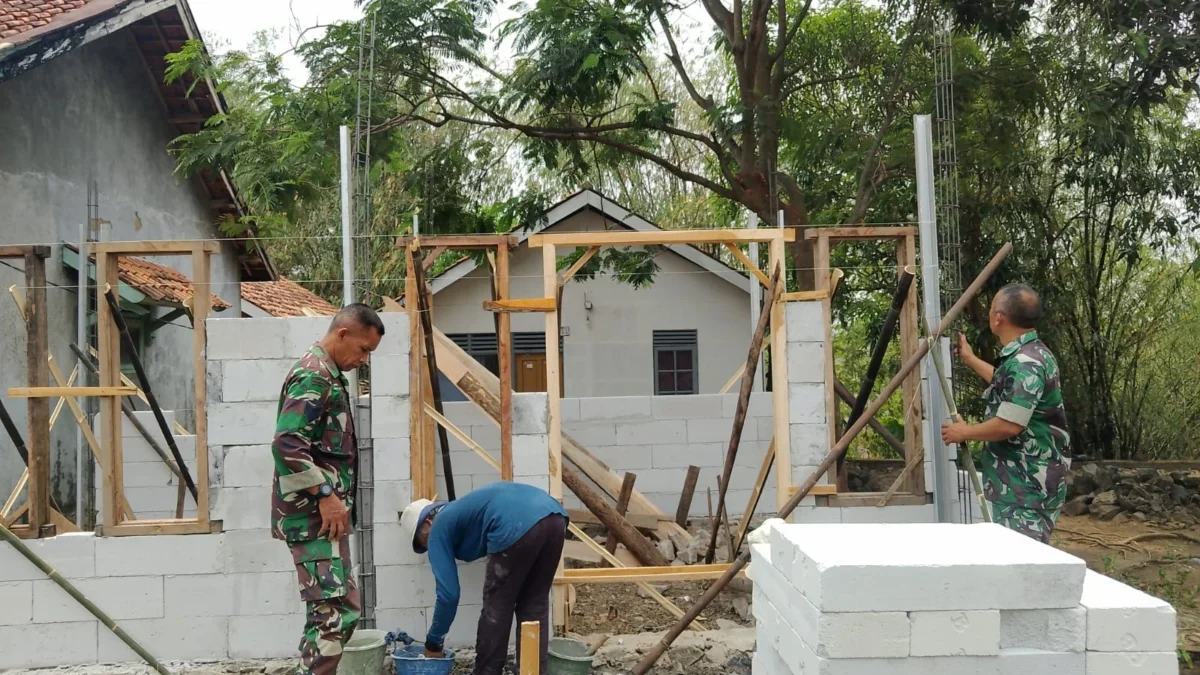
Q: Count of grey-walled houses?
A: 2